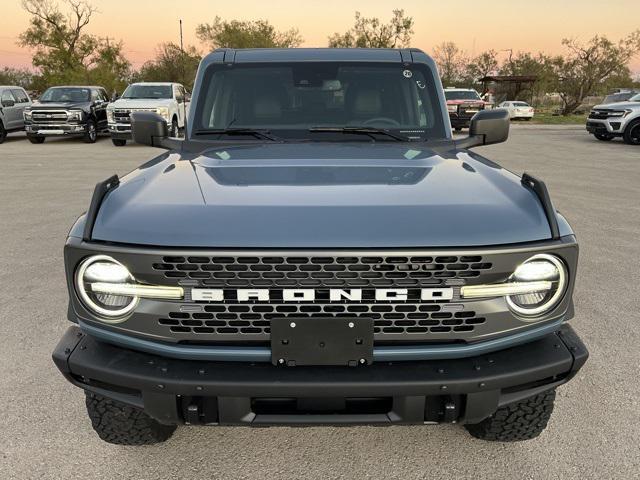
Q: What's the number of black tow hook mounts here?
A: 2